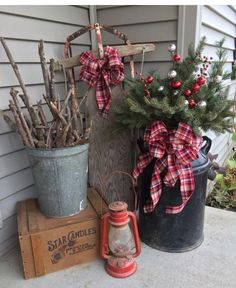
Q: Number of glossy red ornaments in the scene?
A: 7